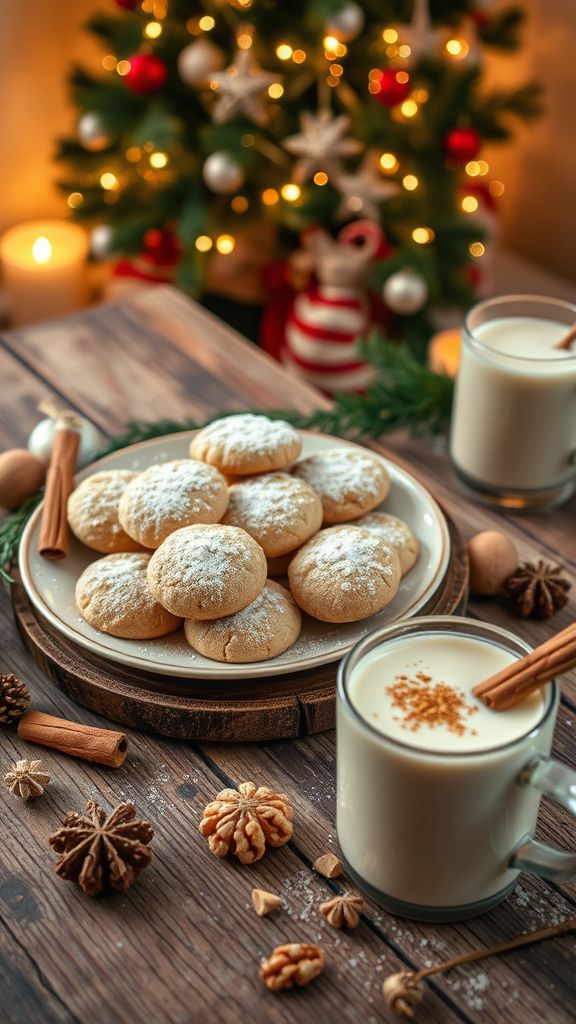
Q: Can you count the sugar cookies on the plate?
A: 10